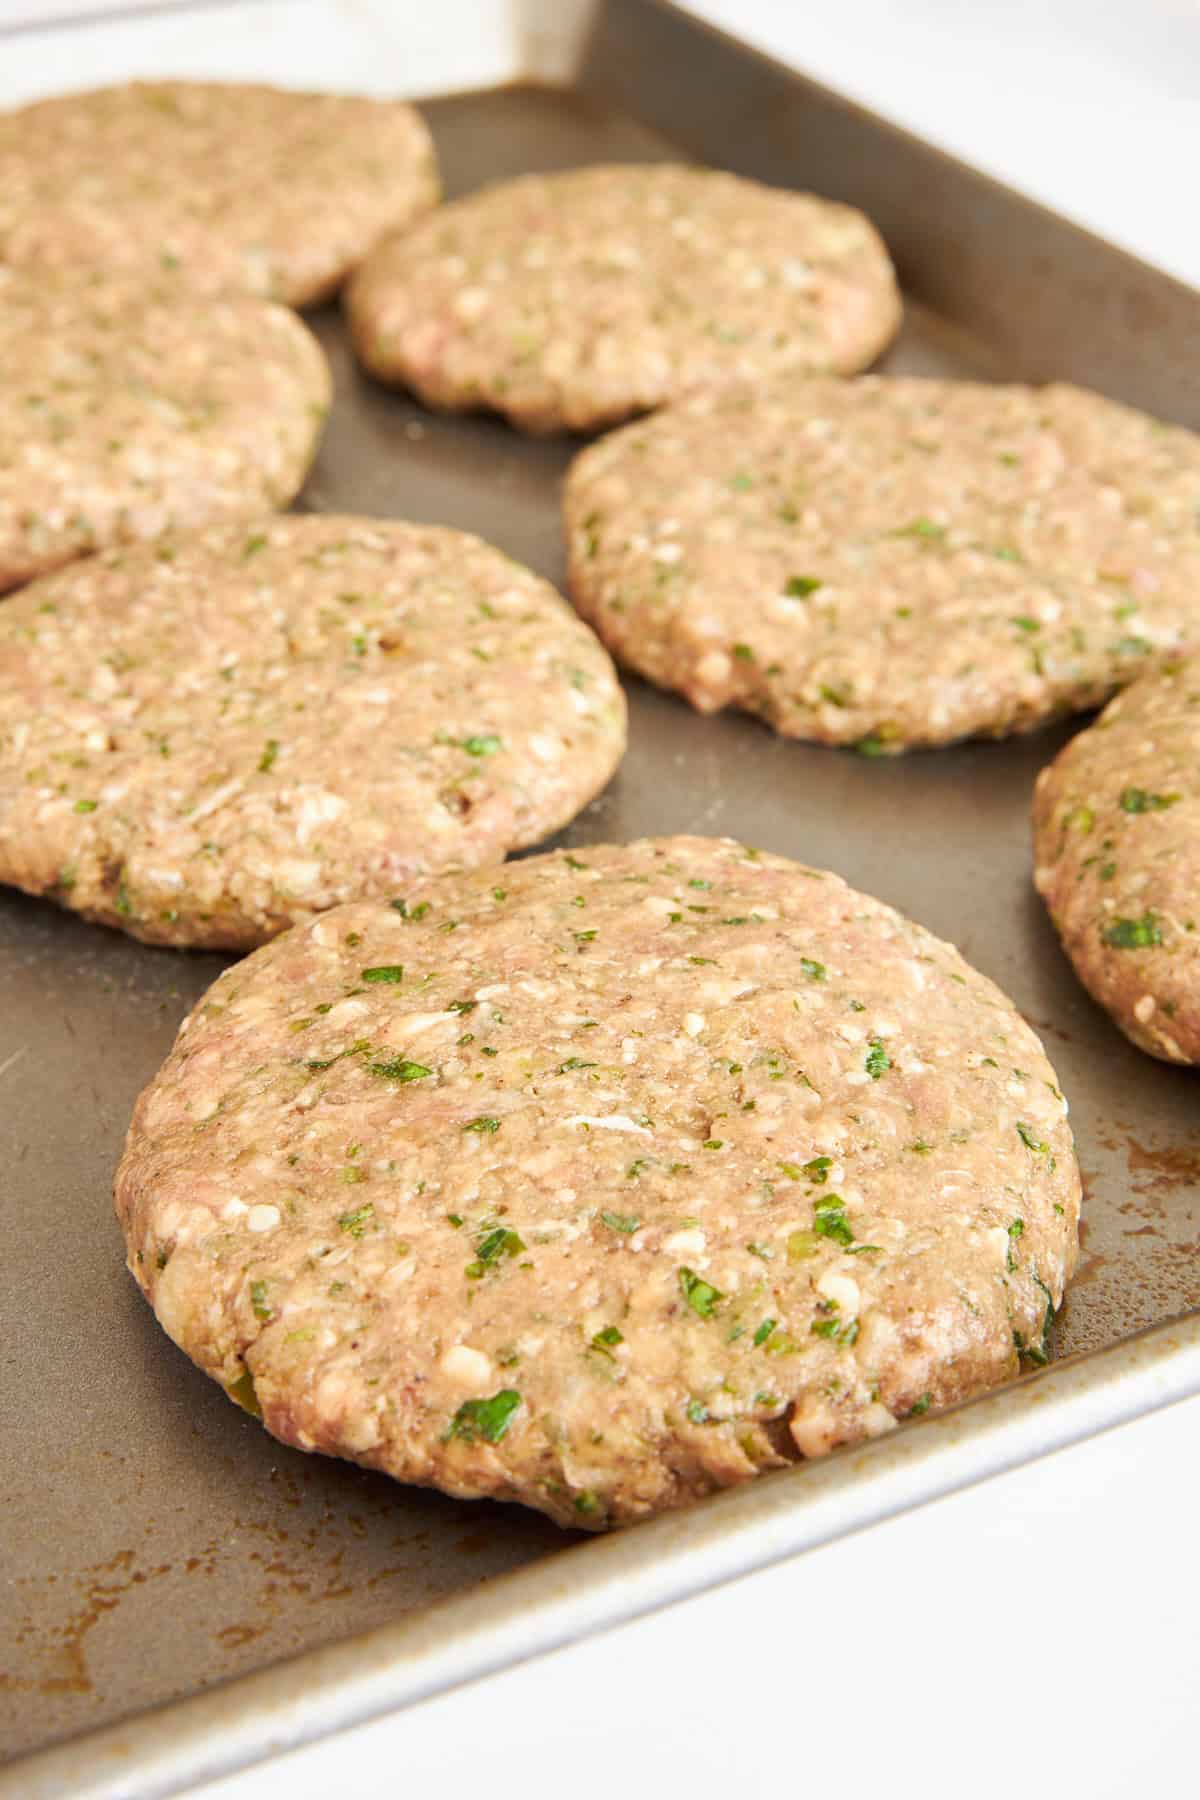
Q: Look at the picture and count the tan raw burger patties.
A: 7